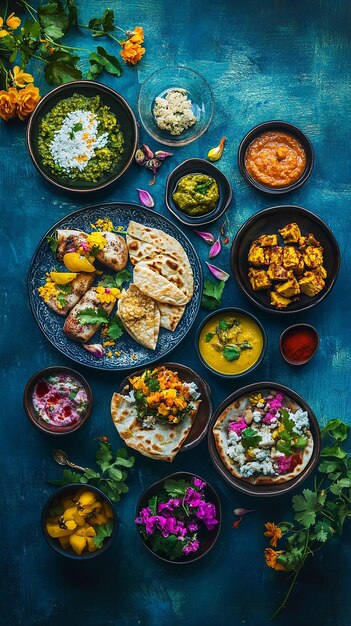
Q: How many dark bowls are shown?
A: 11